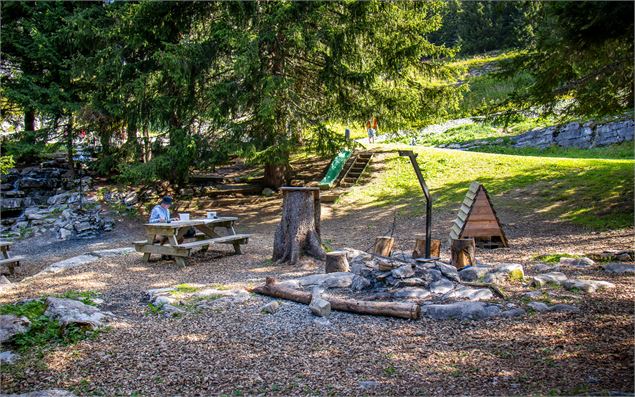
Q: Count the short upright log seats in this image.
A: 4